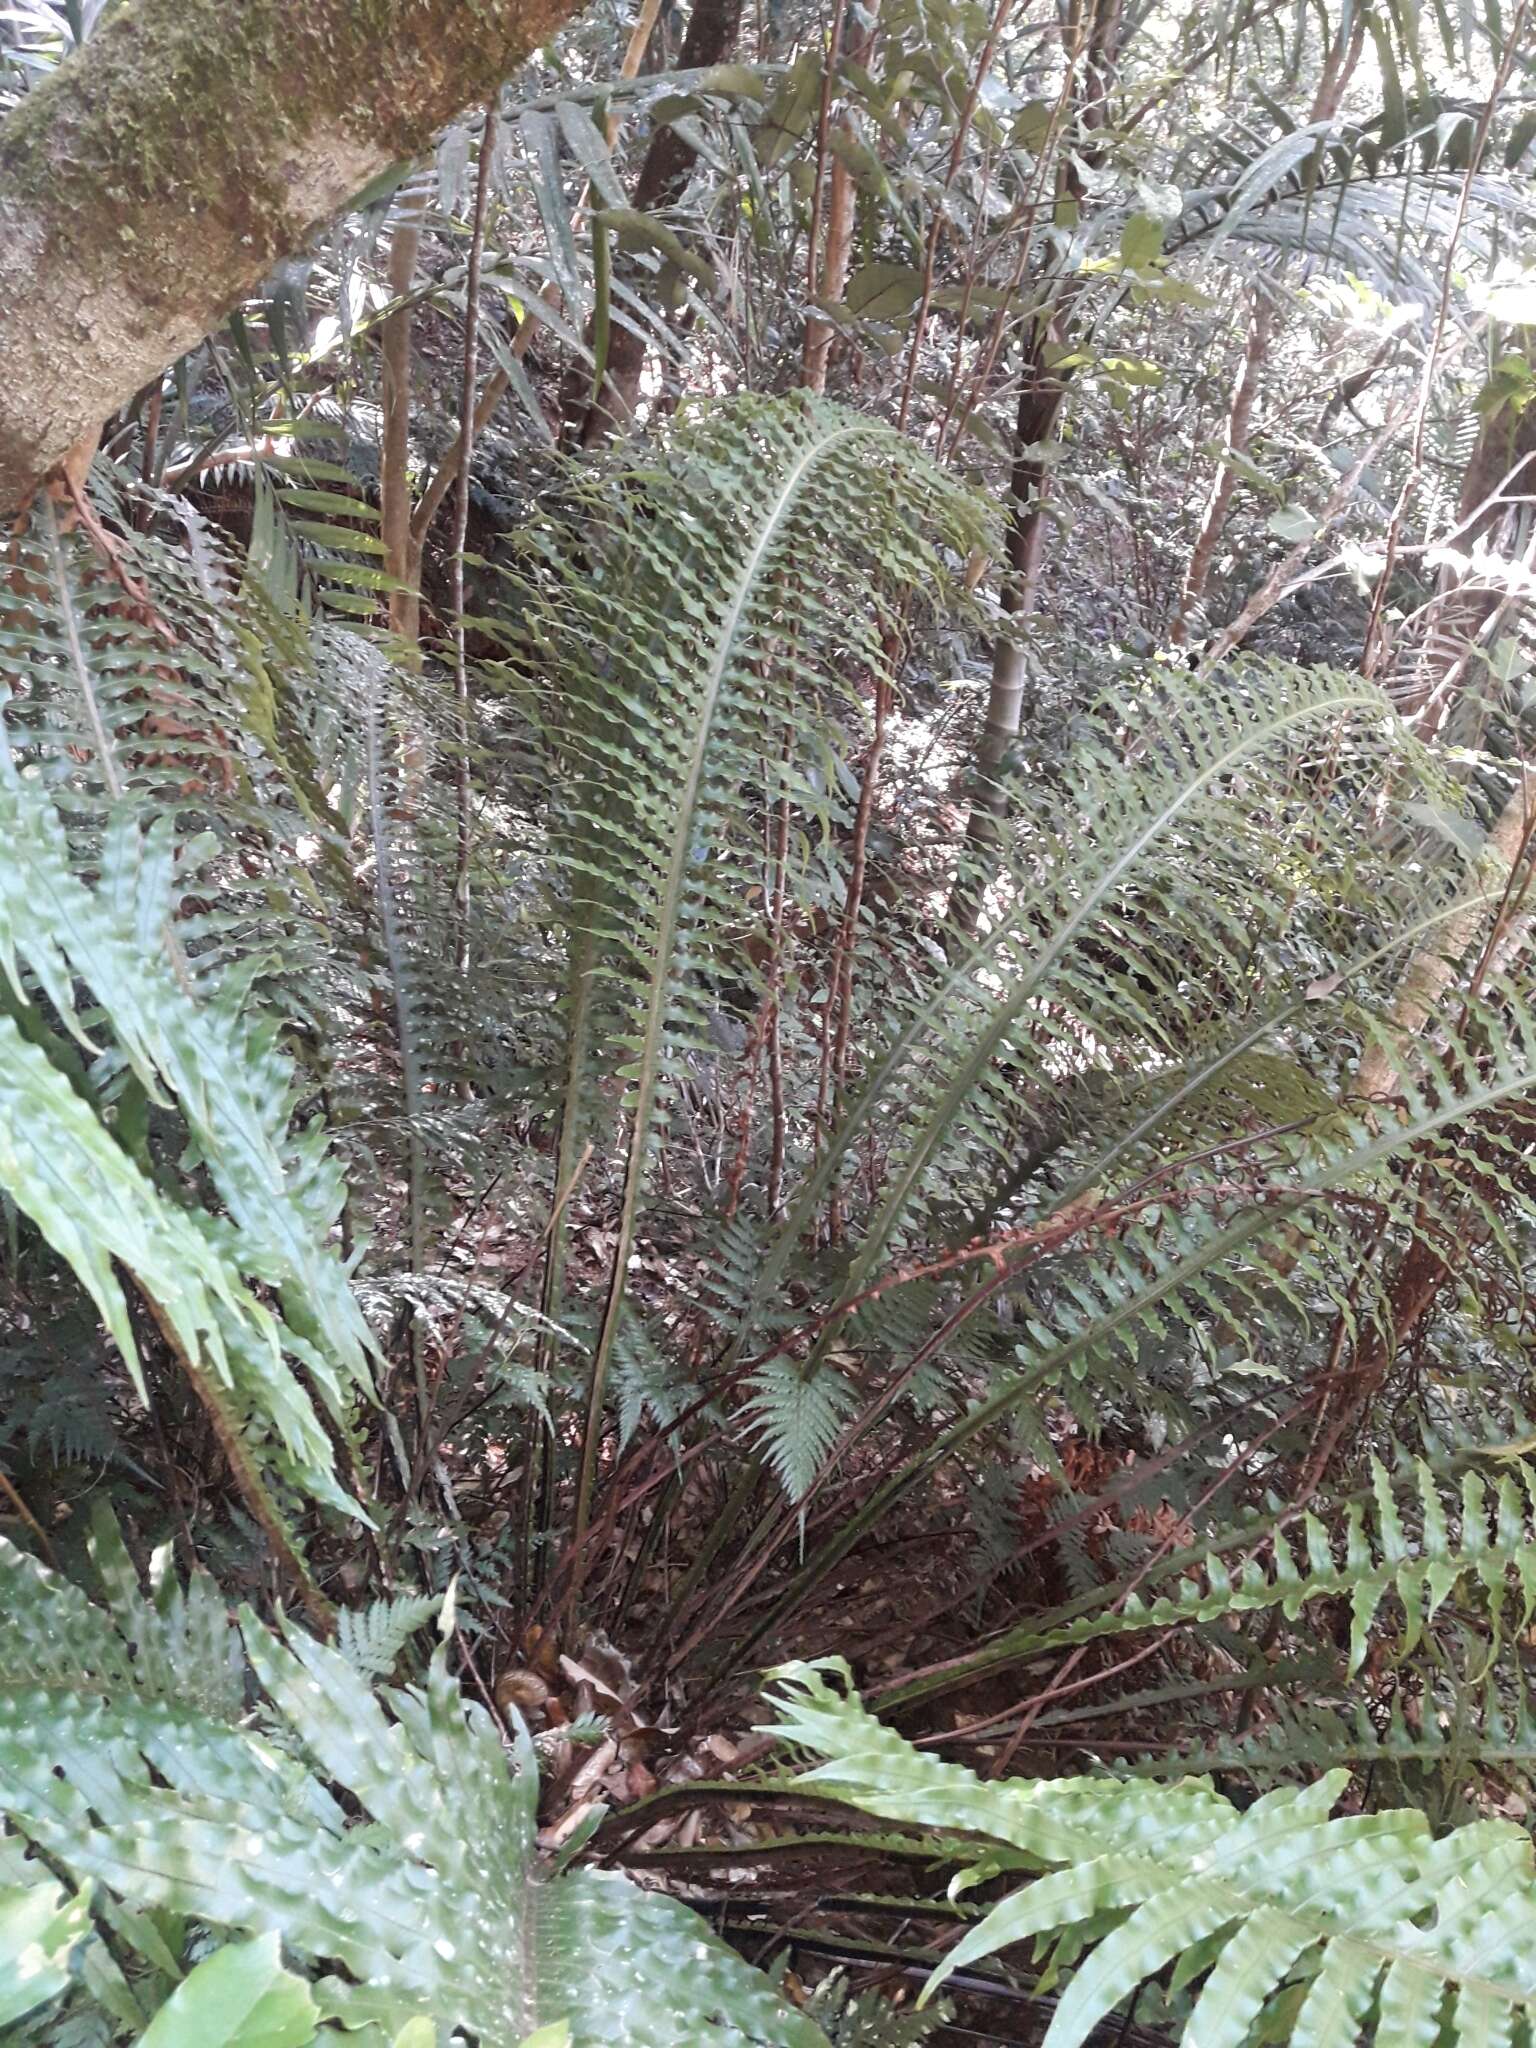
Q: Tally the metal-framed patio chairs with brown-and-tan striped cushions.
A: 0